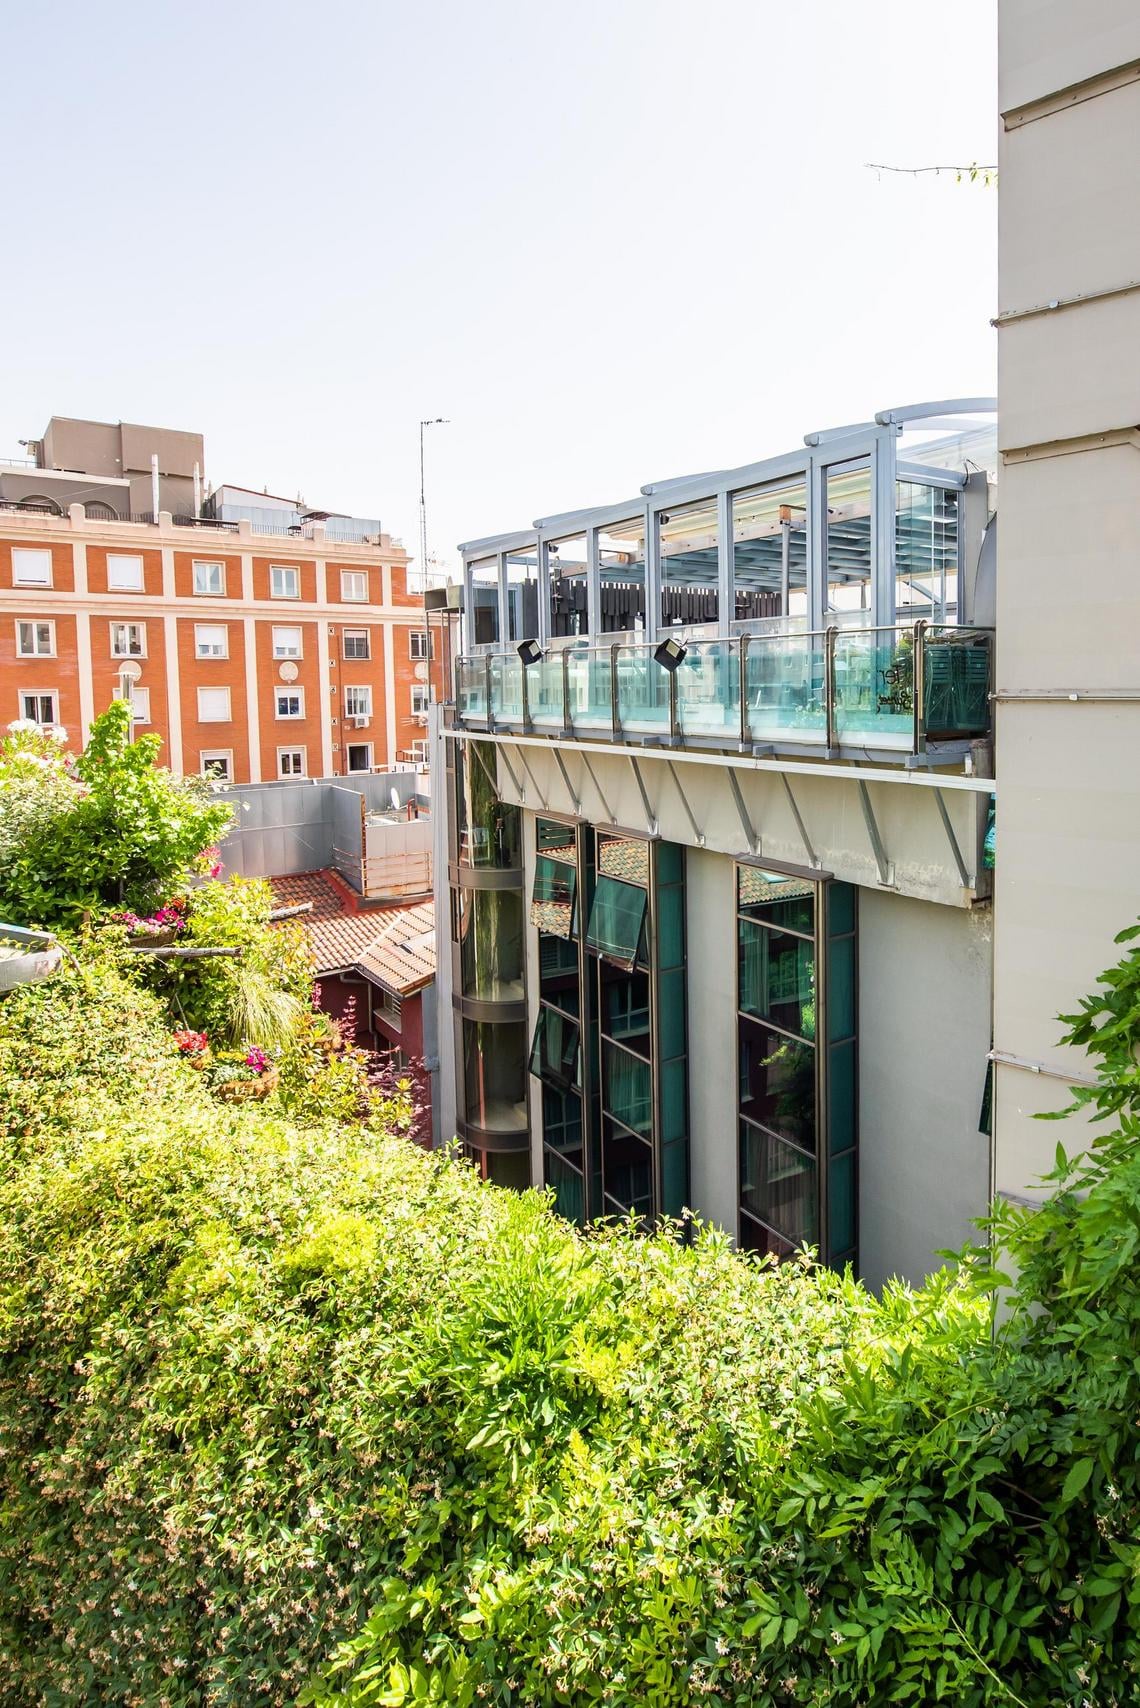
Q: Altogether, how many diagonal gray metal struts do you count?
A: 11